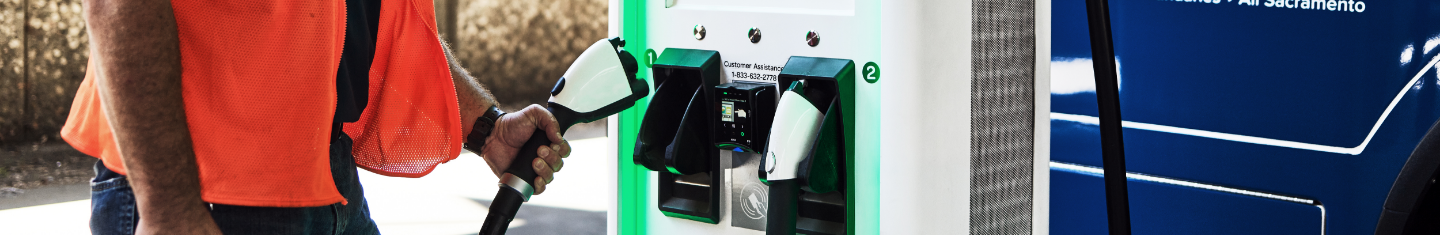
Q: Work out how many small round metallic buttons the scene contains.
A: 3